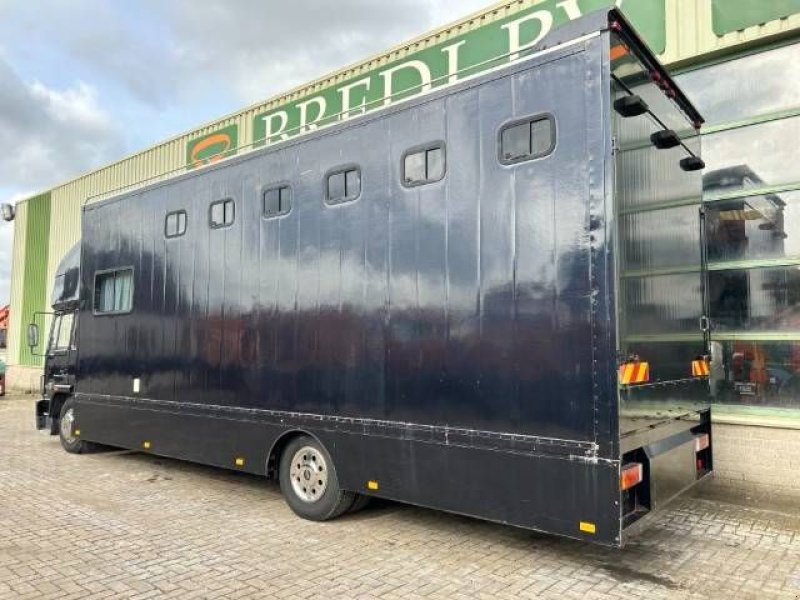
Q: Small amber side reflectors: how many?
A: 5